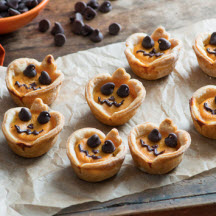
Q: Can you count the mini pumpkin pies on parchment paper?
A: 8